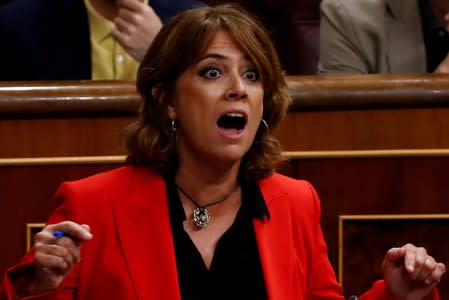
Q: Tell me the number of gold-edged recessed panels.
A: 2